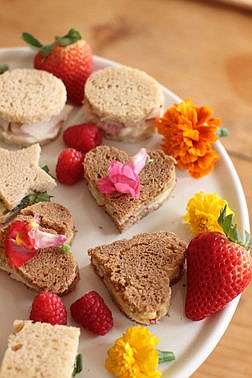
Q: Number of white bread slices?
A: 4